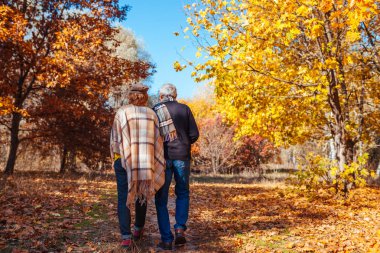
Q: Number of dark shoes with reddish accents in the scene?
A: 2